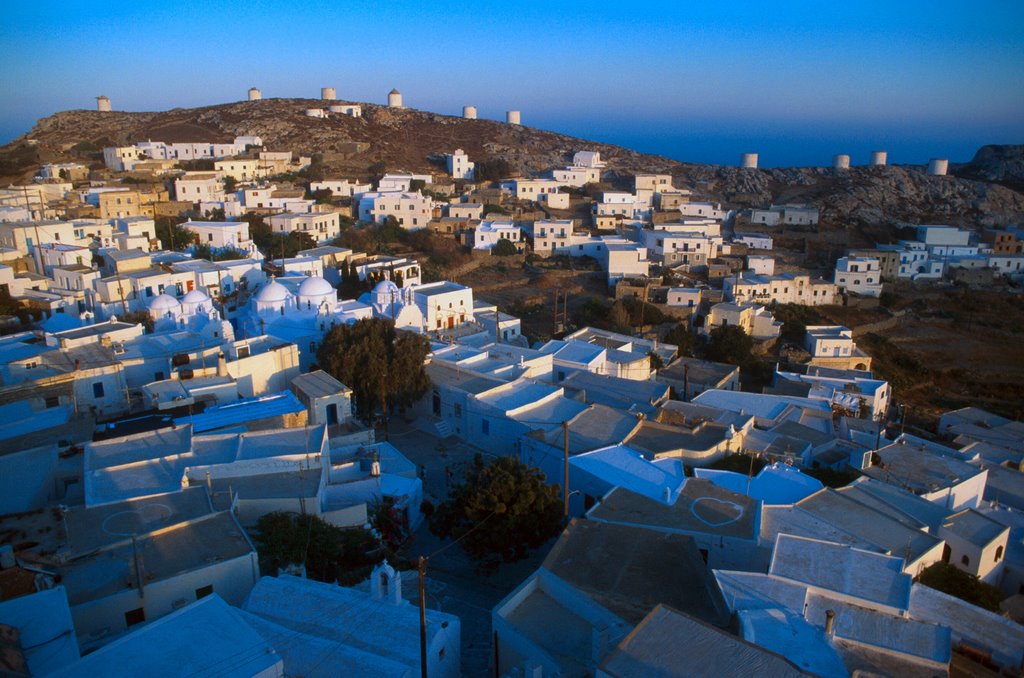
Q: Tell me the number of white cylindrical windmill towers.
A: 10